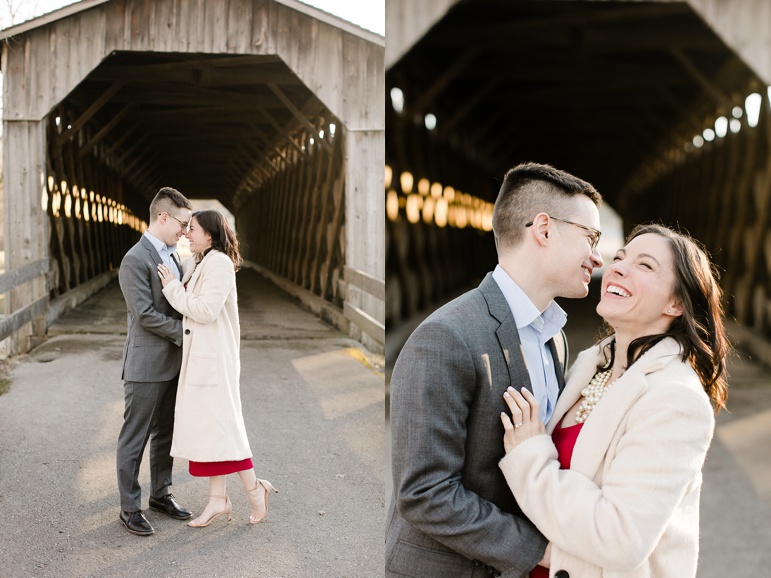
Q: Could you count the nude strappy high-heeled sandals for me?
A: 2